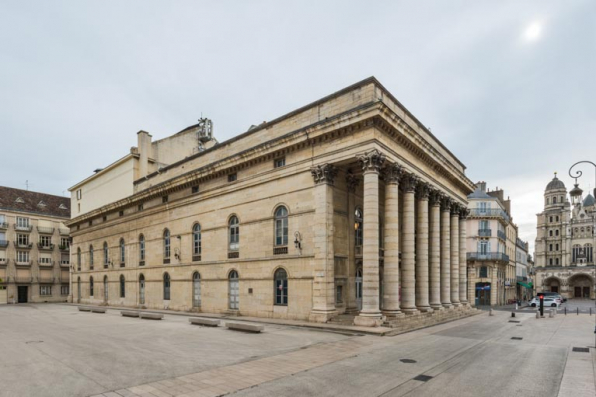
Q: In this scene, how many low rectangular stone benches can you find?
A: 6